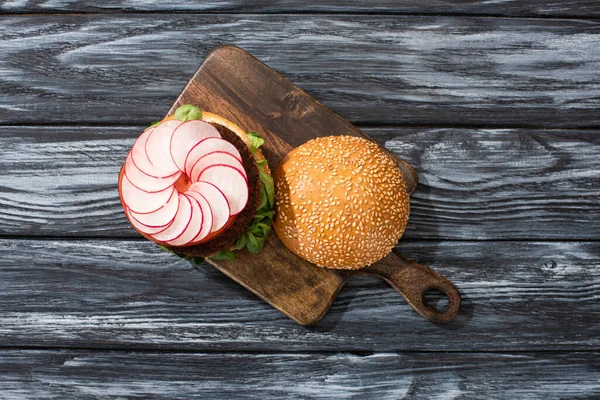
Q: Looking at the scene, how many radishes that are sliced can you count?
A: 14